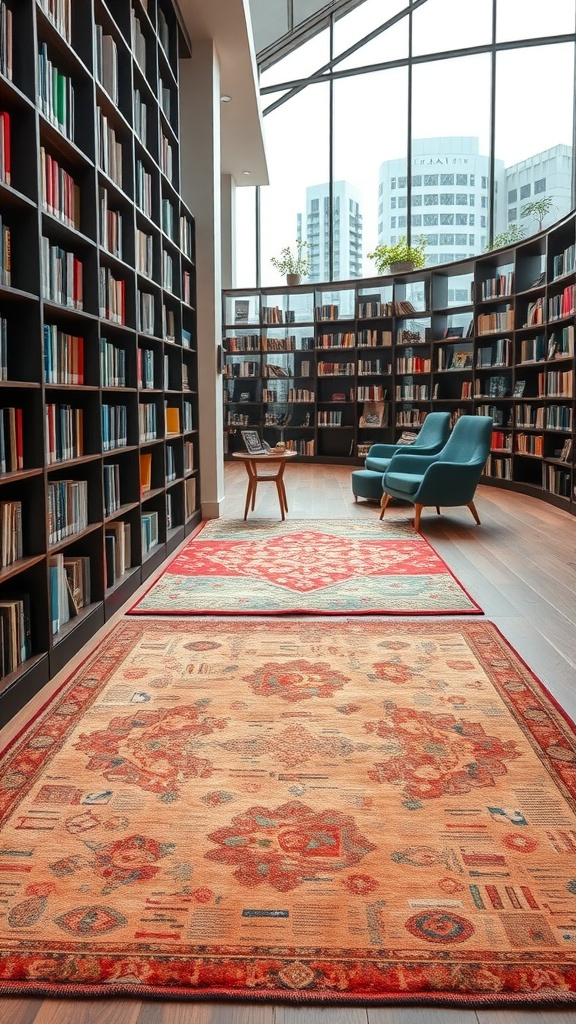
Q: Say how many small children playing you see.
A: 0